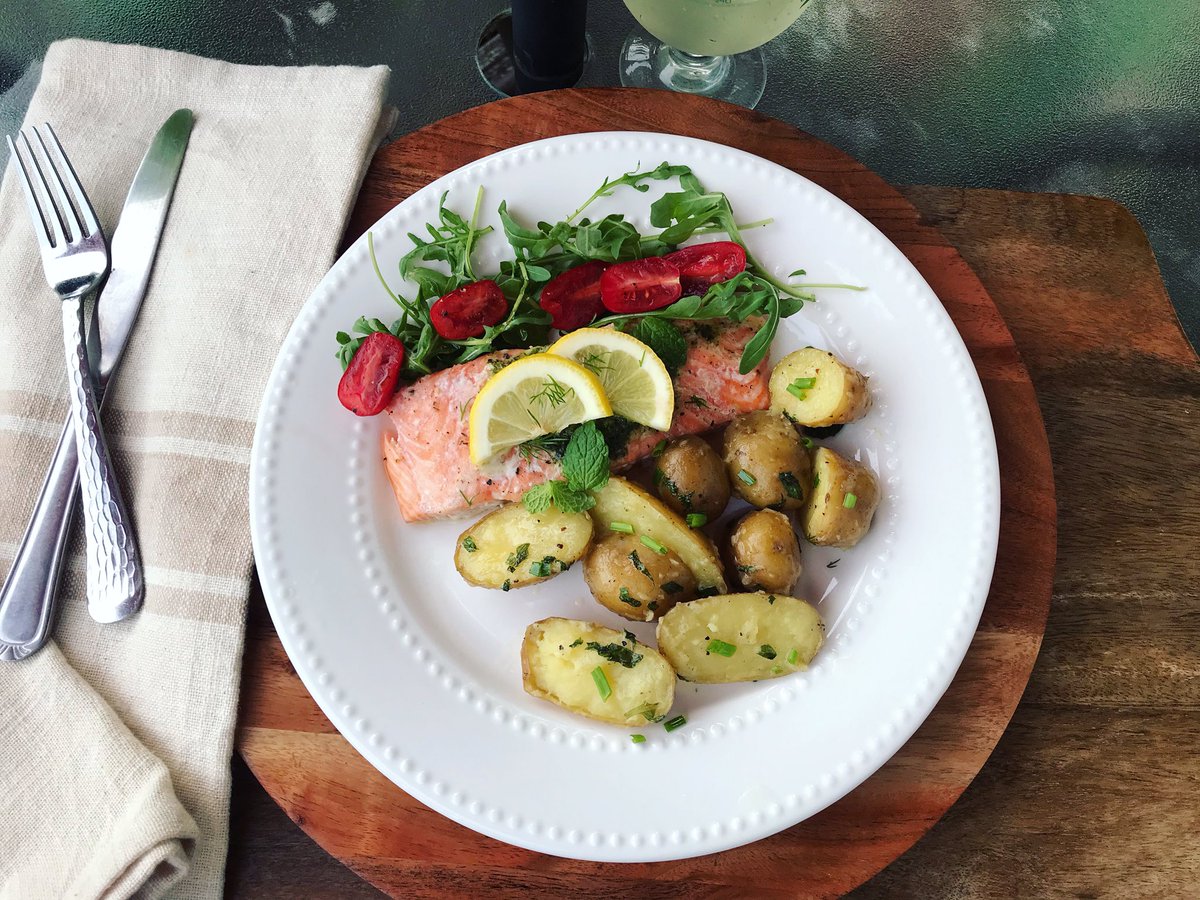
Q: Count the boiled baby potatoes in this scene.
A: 10